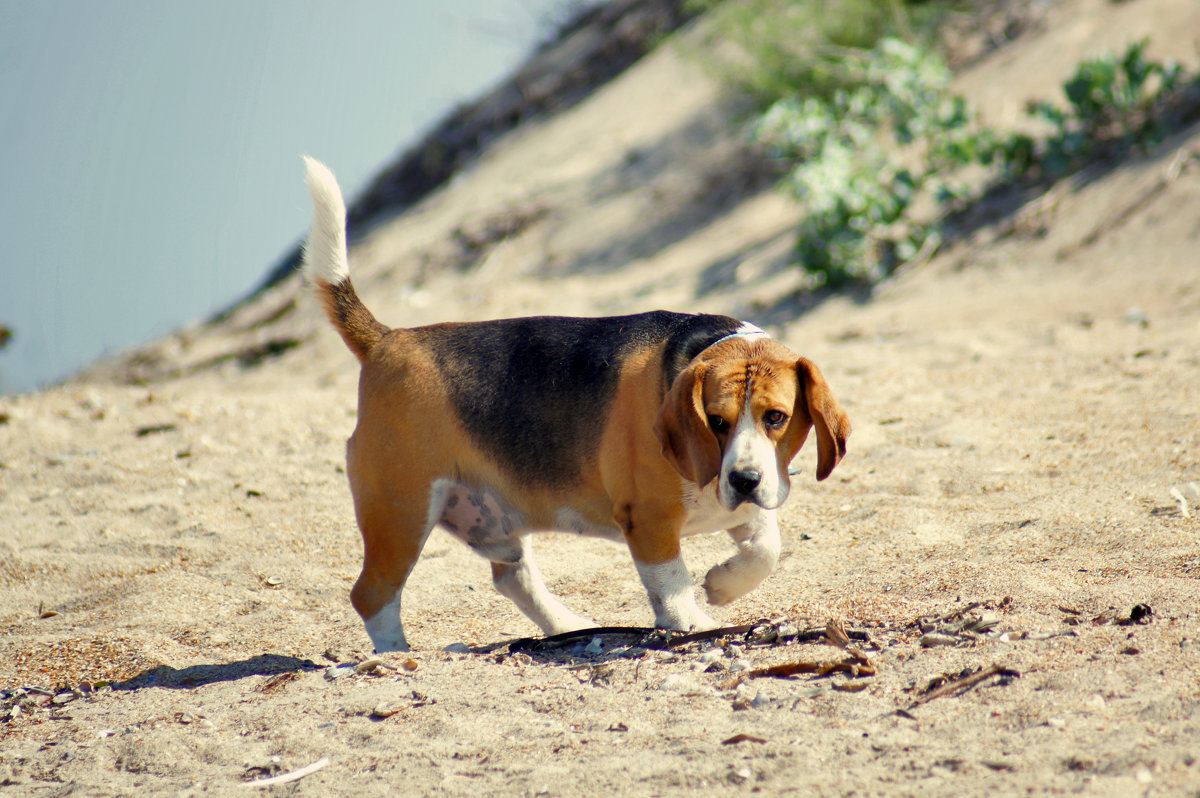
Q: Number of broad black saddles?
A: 1